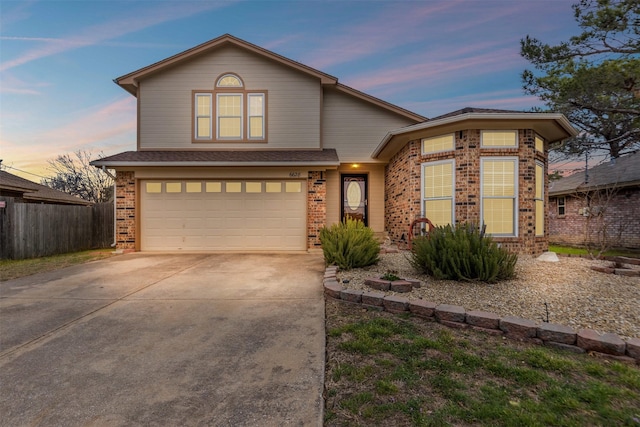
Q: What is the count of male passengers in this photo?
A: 0